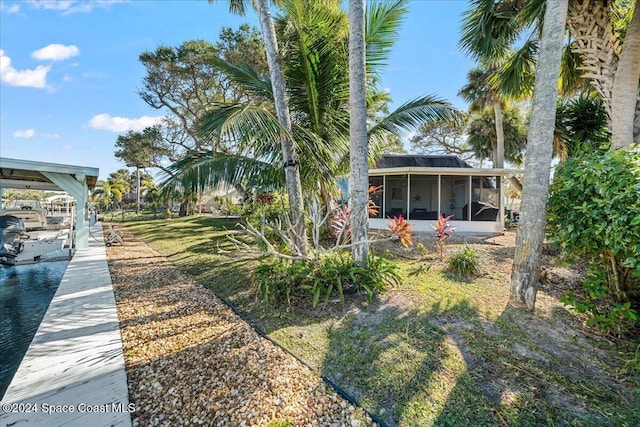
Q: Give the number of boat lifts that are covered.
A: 1